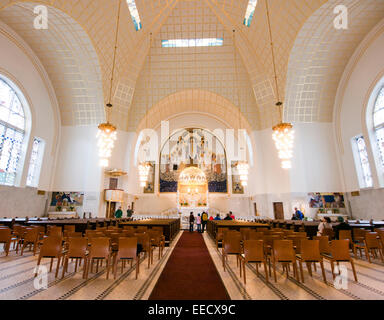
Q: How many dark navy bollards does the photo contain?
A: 0